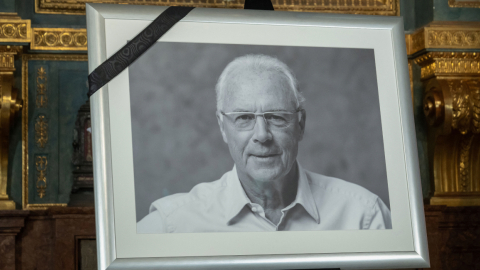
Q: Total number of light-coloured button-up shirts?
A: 1